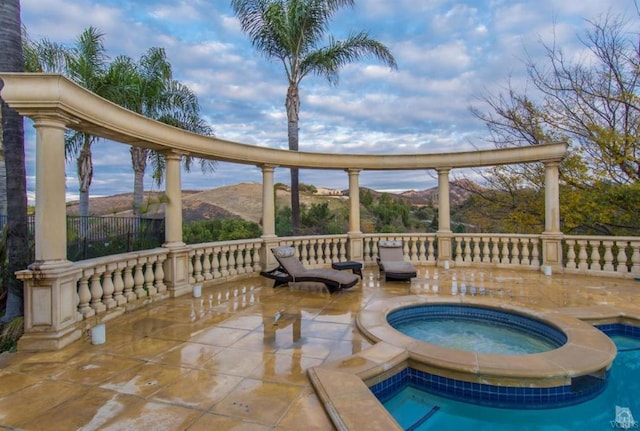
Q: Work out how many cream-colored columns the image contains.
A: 6